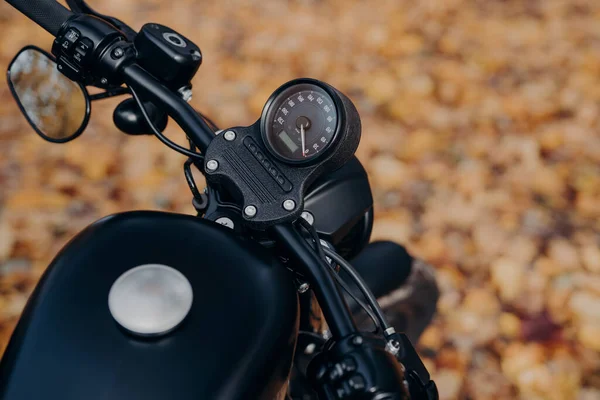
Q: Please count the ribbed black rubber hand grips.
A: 1